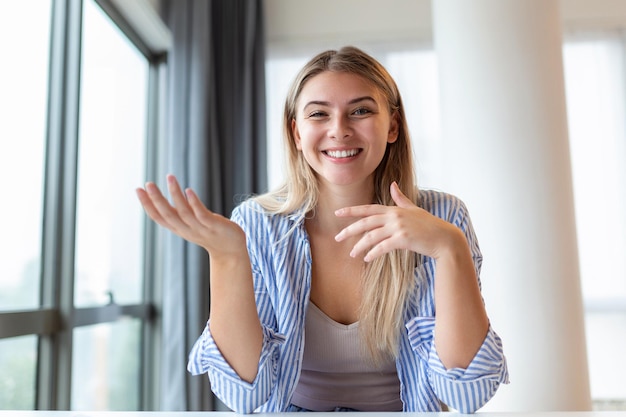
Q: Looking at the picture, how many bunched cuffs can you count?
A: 2